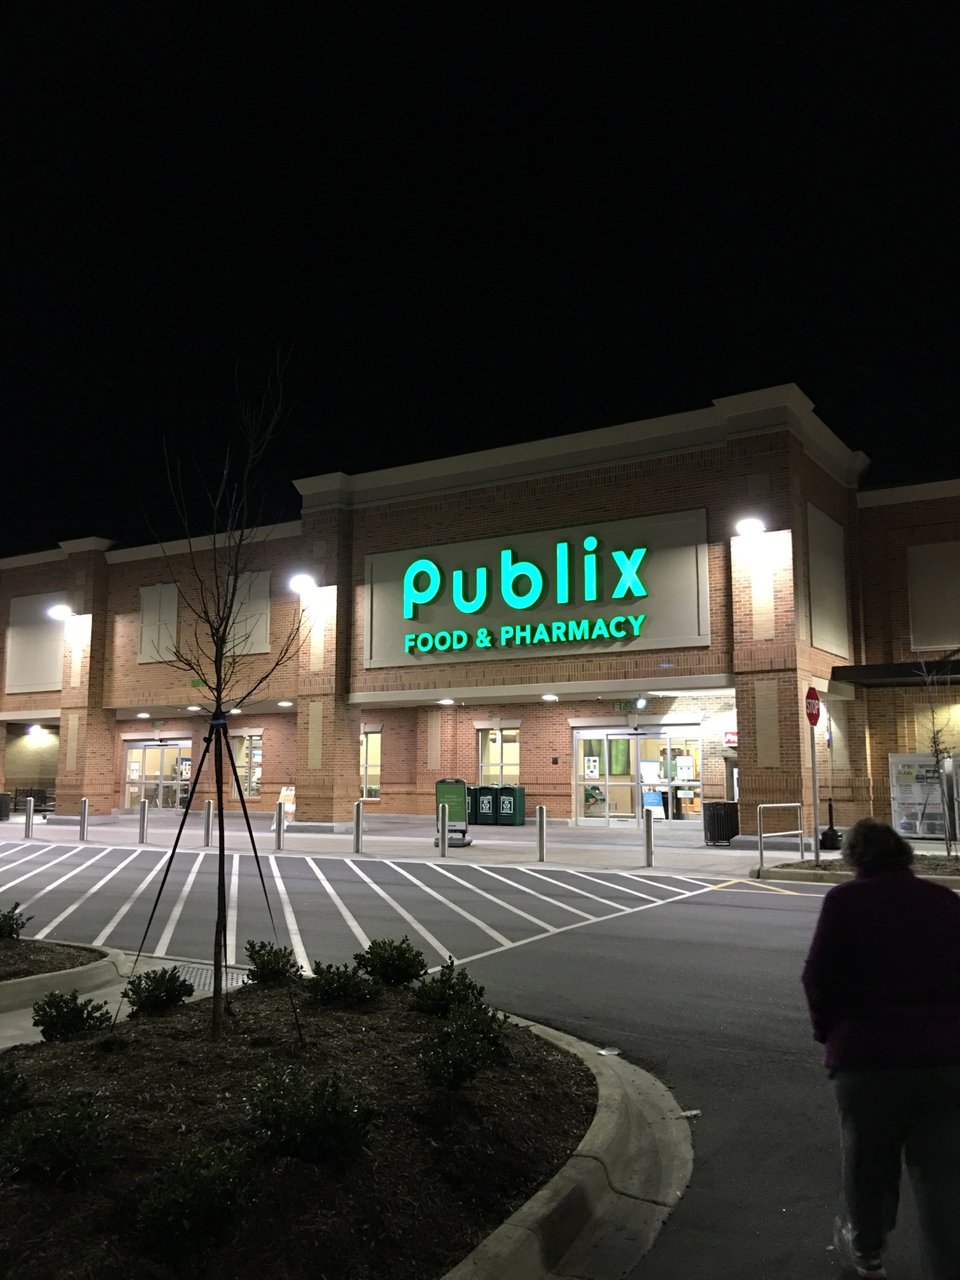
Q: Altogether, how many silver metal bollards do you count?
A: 9